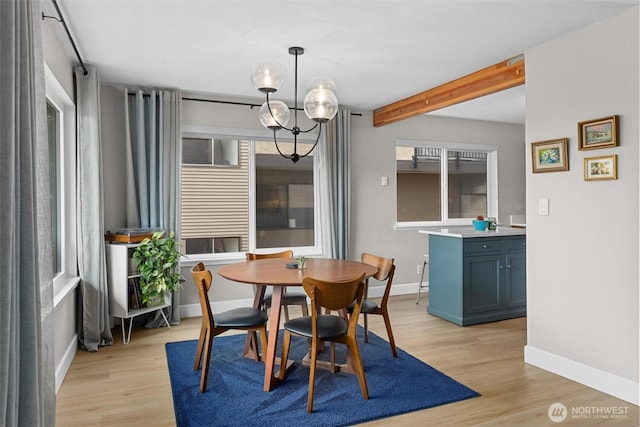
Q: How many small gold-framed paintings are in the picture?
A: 3